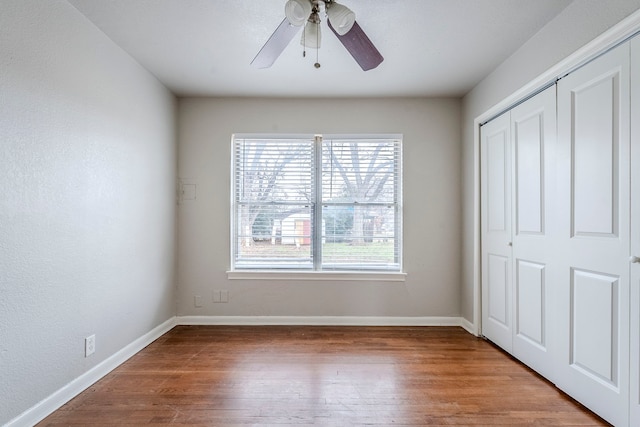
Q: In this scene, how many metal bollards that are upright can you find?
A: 0